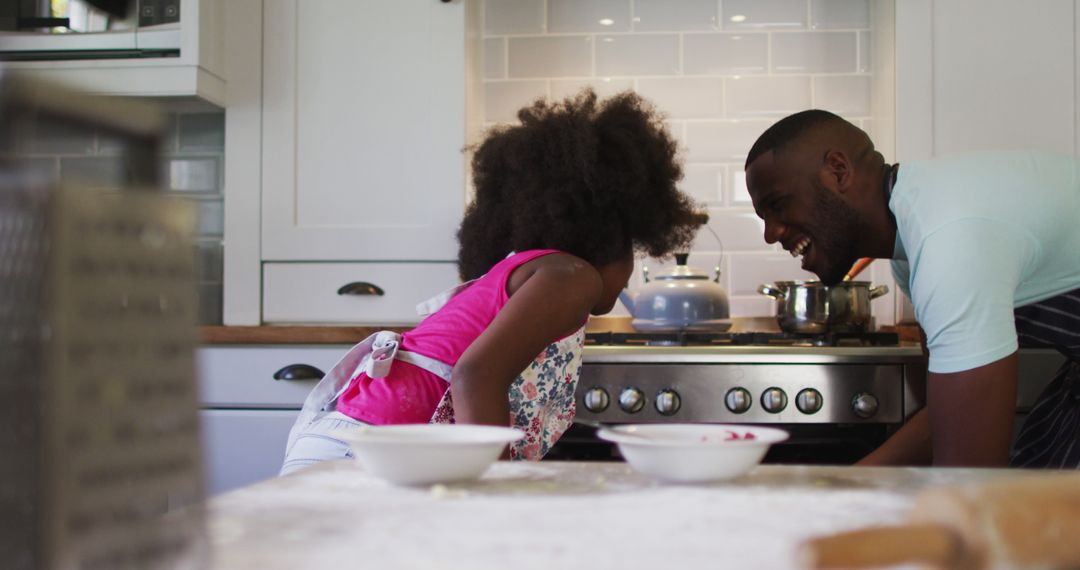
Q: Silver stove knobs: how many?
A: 7